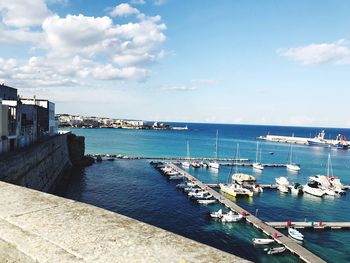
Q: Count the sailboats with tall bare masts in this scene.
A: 6